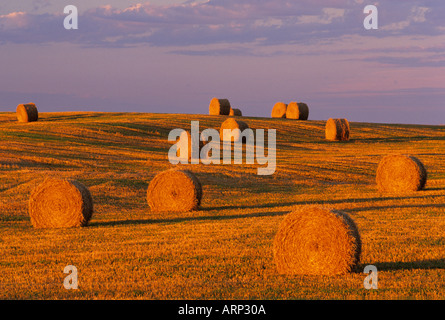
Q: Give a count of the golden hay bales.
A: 12